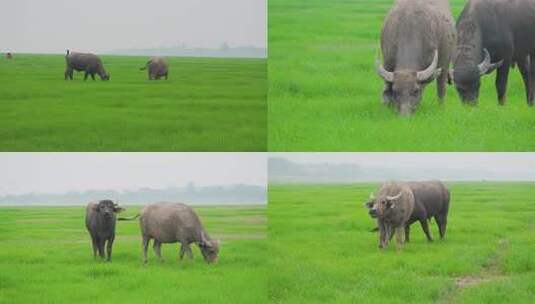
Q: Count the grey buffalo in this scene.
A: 8